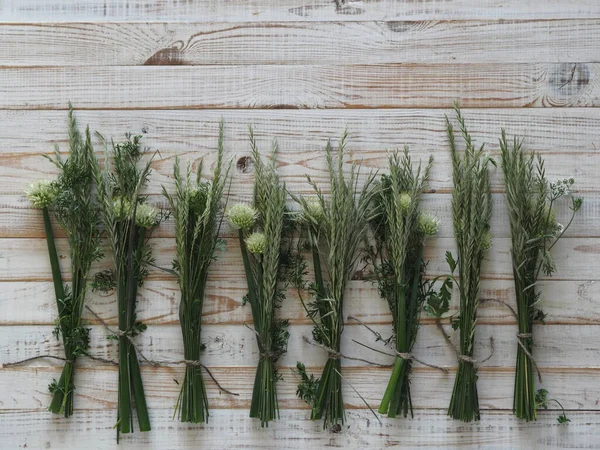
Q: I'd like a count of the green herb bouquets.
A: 8